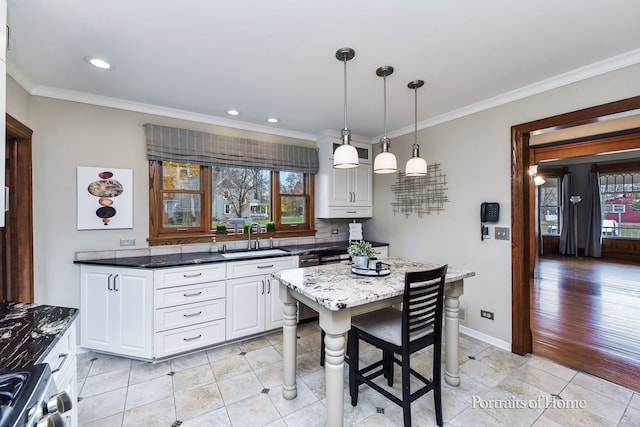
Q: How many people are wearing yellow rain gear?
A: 0